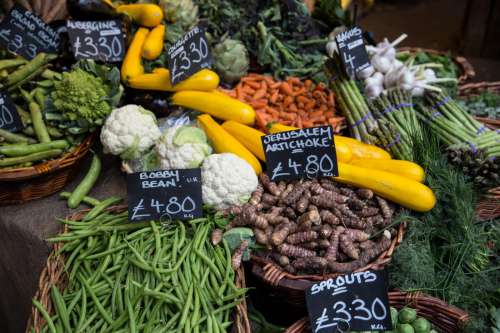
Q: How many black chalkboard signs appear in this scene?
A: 8